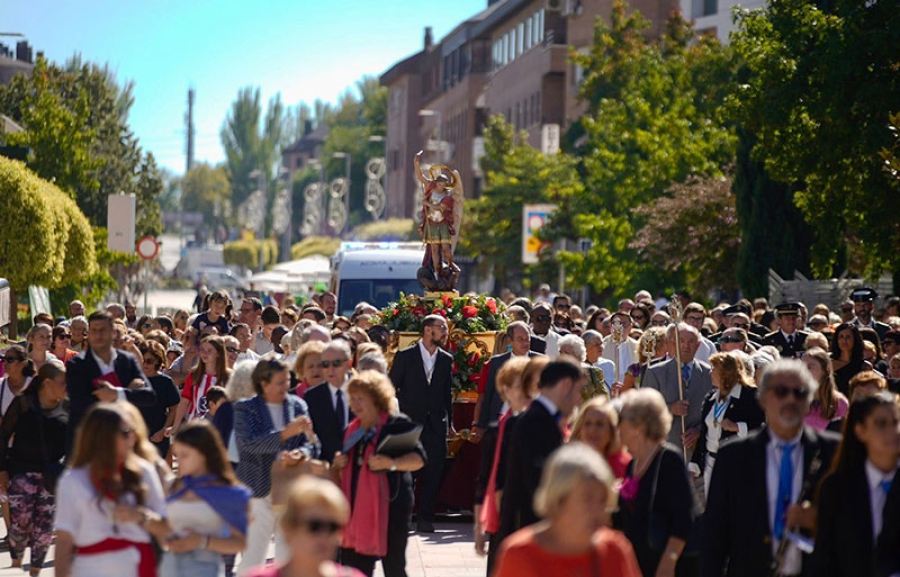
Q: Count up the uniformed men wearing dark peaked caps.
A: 3